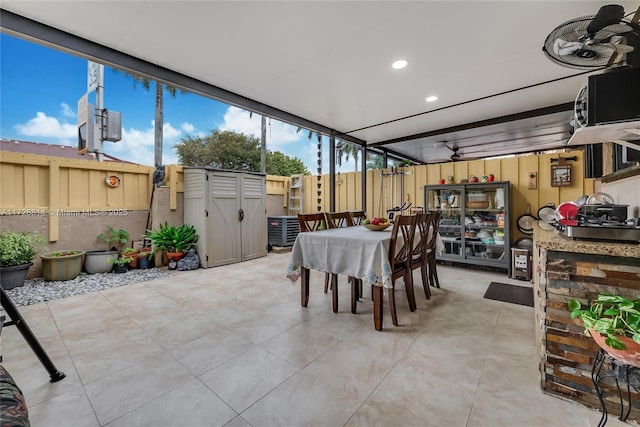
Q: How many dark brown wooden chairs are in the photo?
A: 6